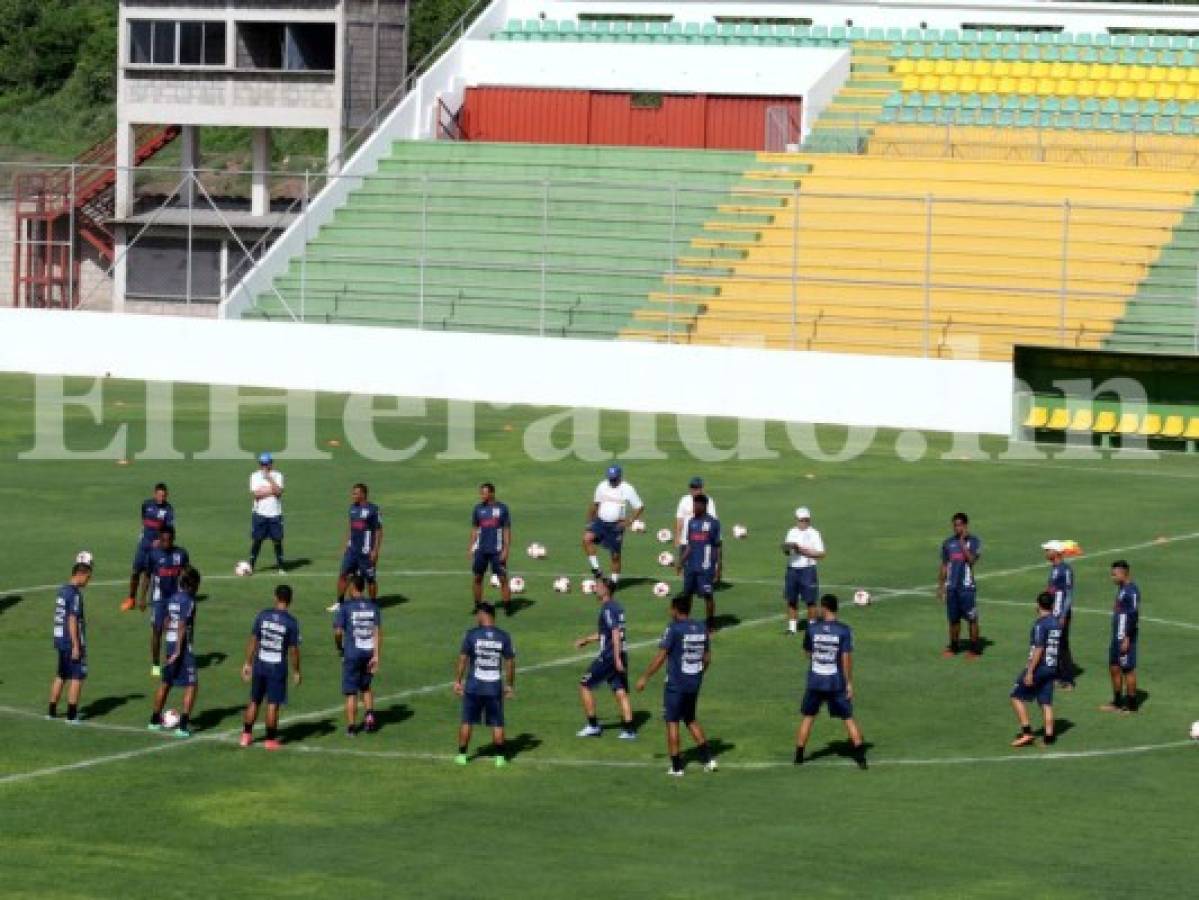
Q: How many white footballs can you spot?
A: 15